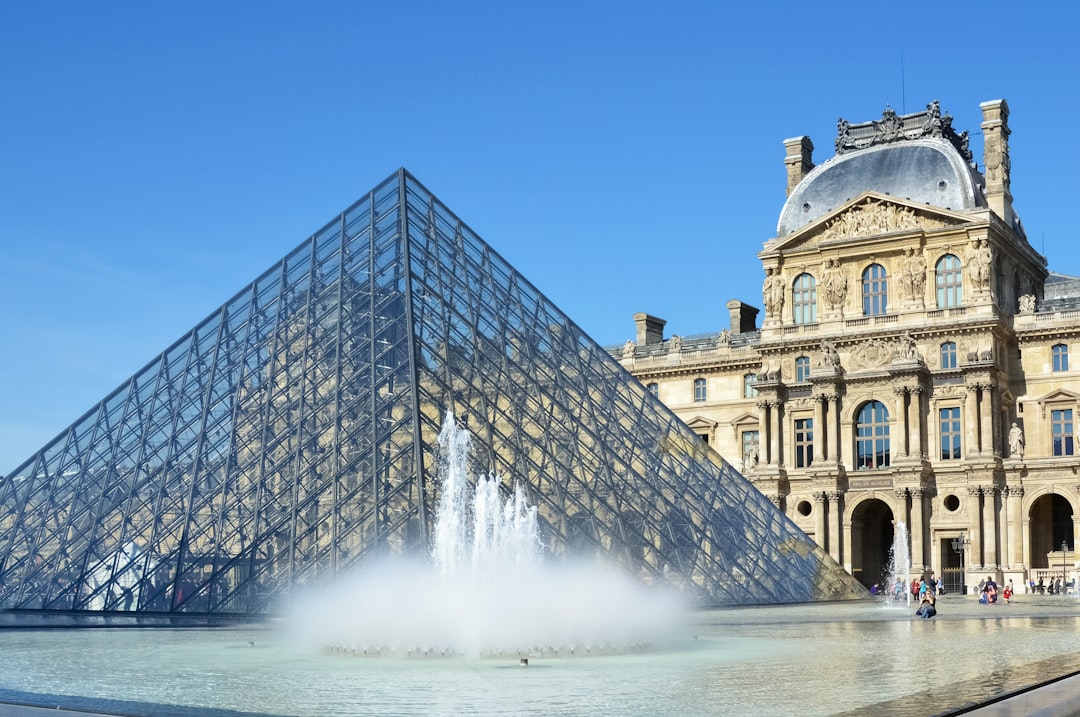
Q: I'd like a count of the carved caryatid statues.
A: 8